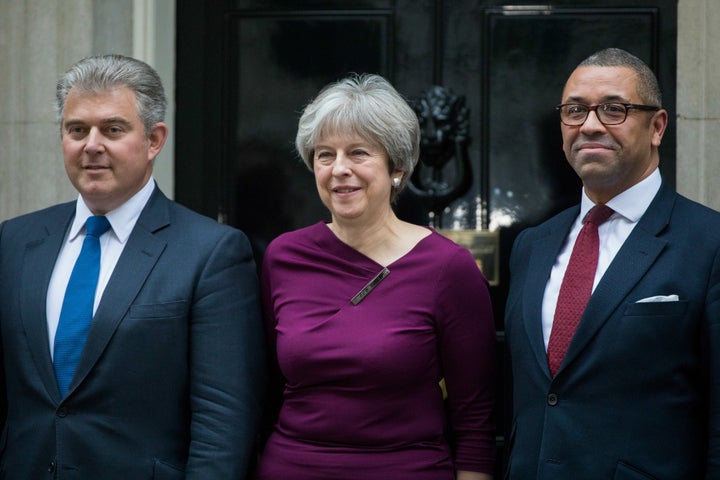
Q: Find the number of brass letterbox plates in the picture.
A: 1